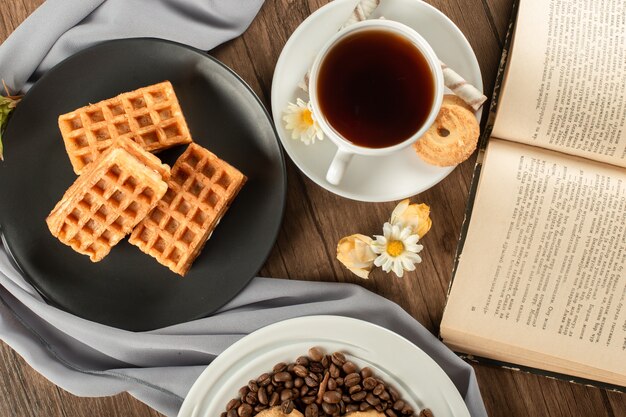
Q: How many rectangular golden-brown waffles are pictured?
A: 3